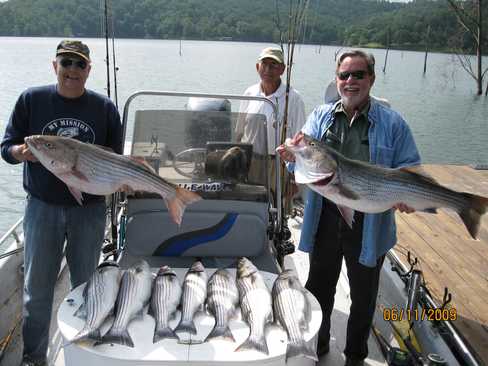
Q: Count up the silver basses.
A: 9